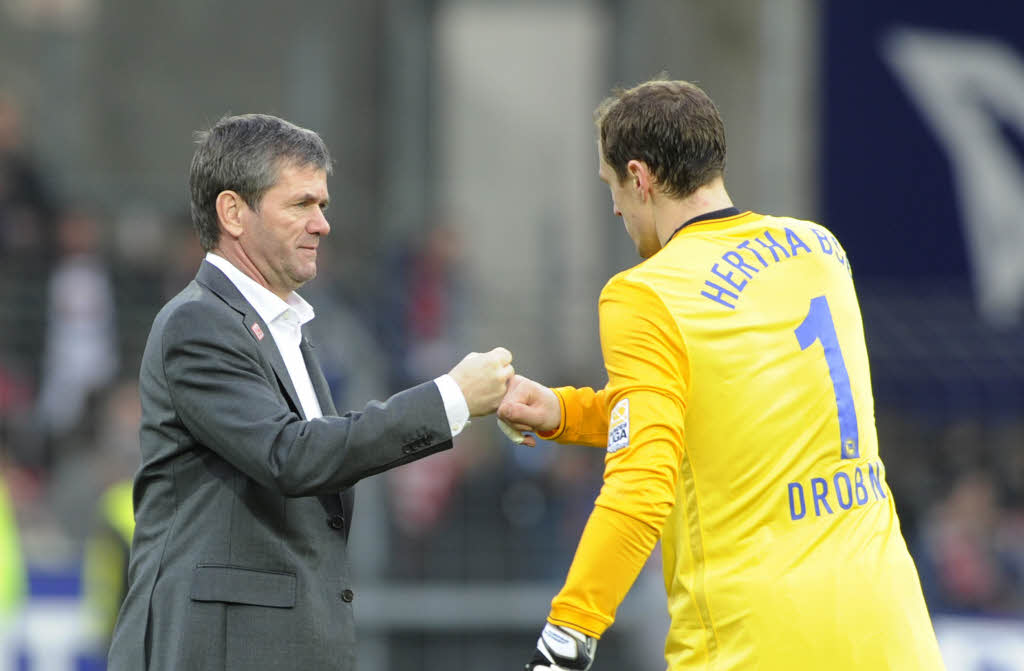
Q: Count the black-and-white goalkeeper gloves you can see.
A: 1